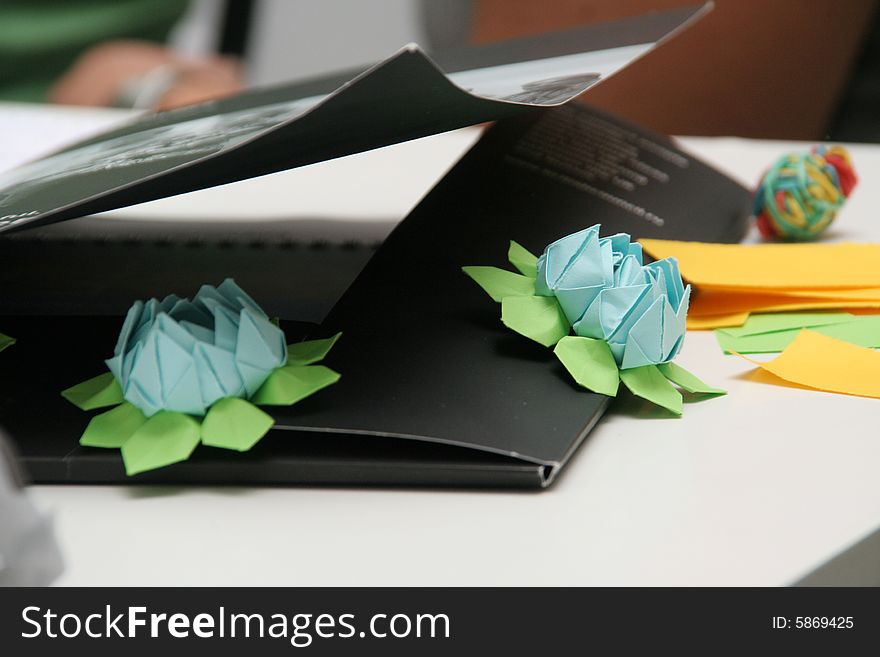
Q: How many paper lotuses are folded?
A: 2